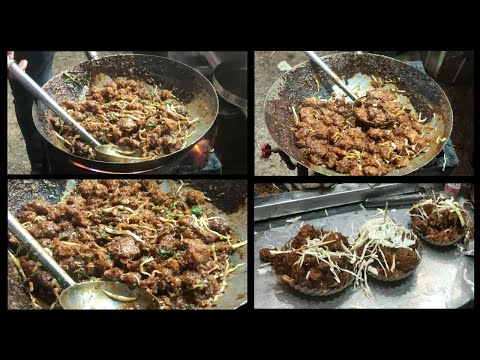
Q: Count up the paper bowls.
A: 3